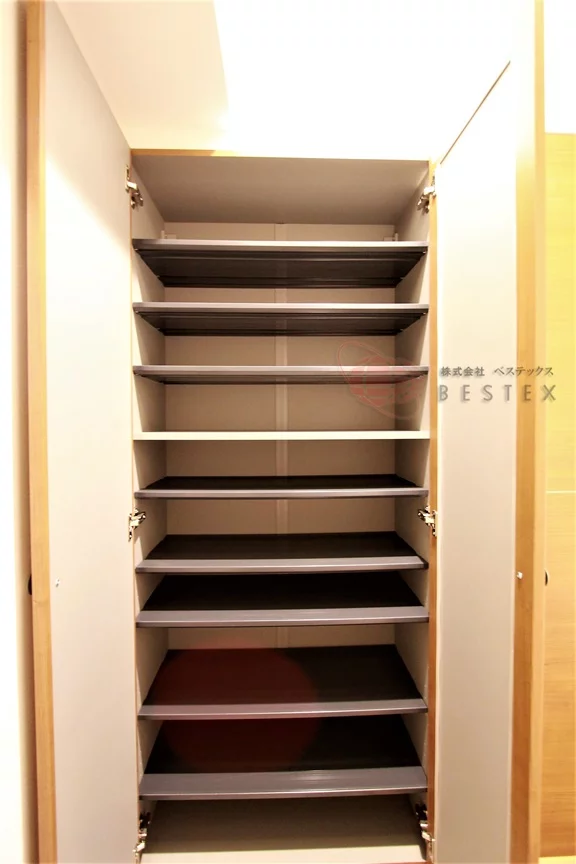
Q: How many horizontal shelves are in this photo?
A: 9